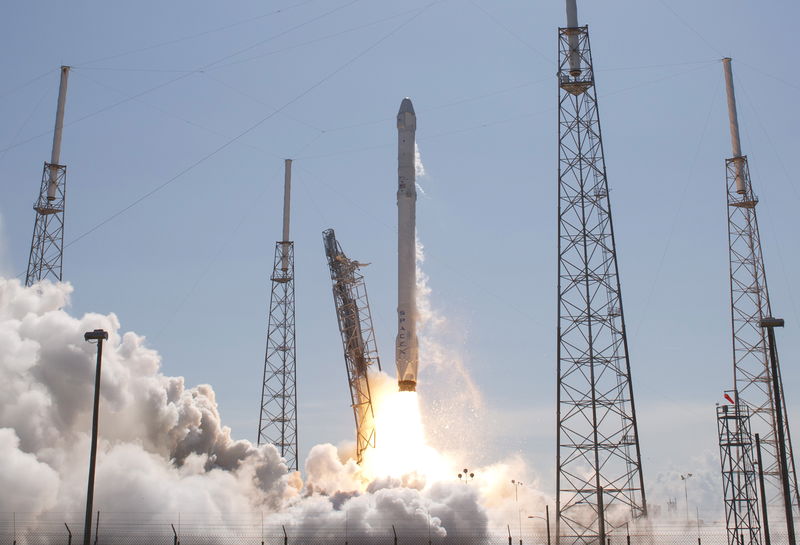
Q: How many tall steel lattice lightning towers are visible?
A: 4